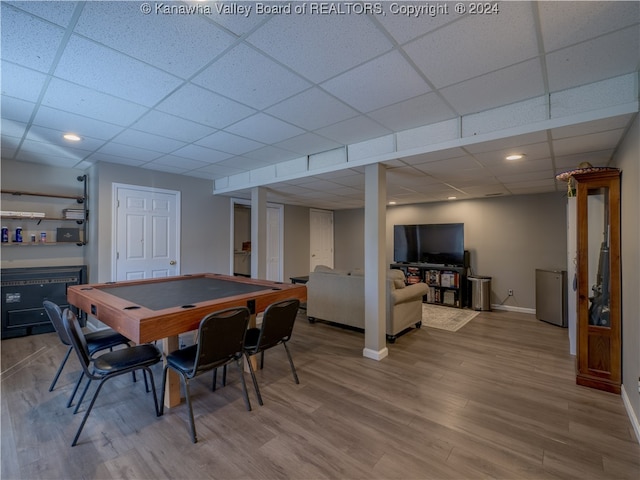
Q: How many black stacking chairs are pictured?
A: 4